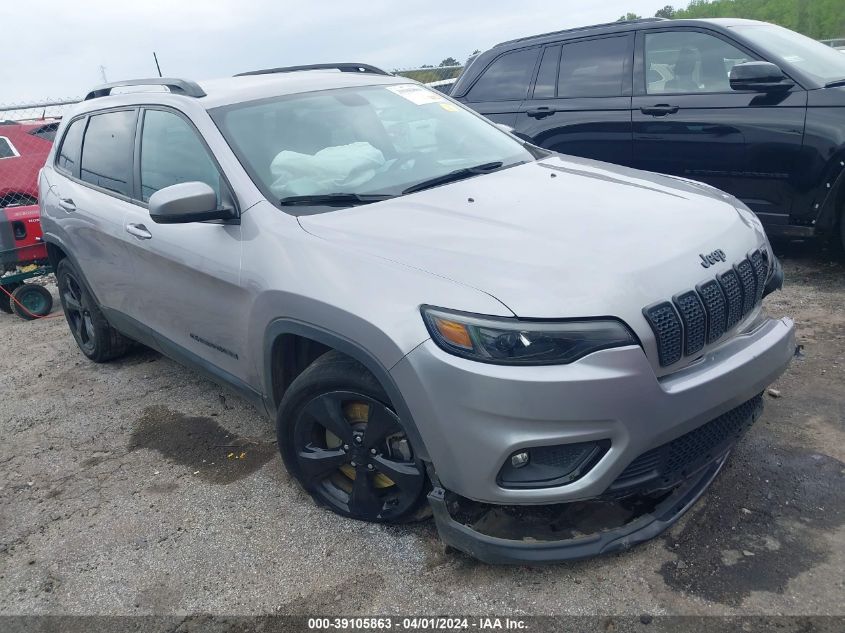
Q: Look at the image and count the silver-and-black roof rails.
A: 2